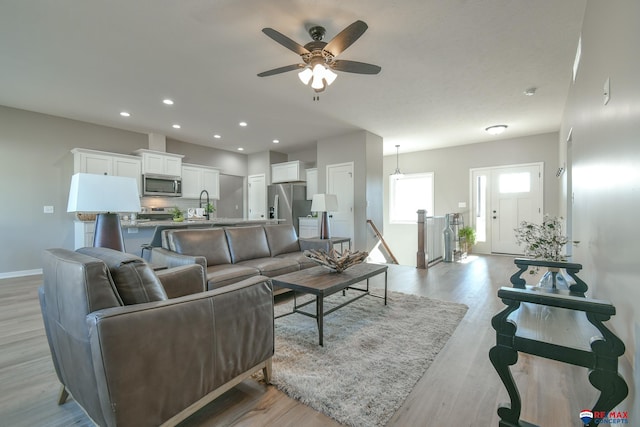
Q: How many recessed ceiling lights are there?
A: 7